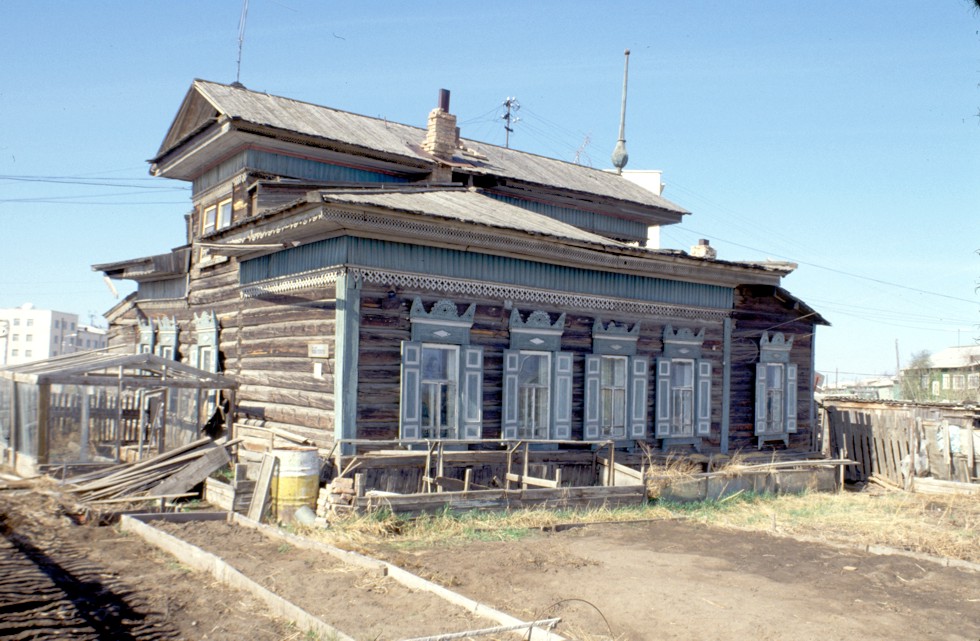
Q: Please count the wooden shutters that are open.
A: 10